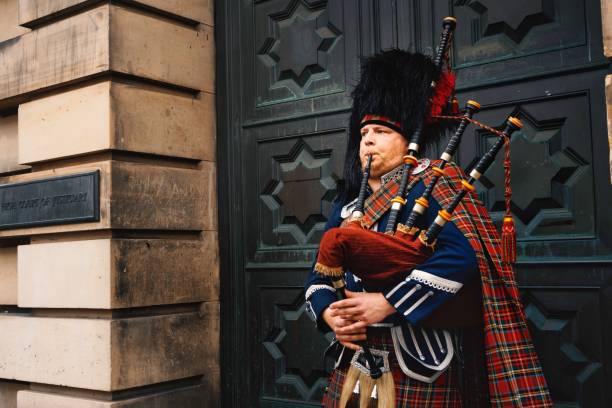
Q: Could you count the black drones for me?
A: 3